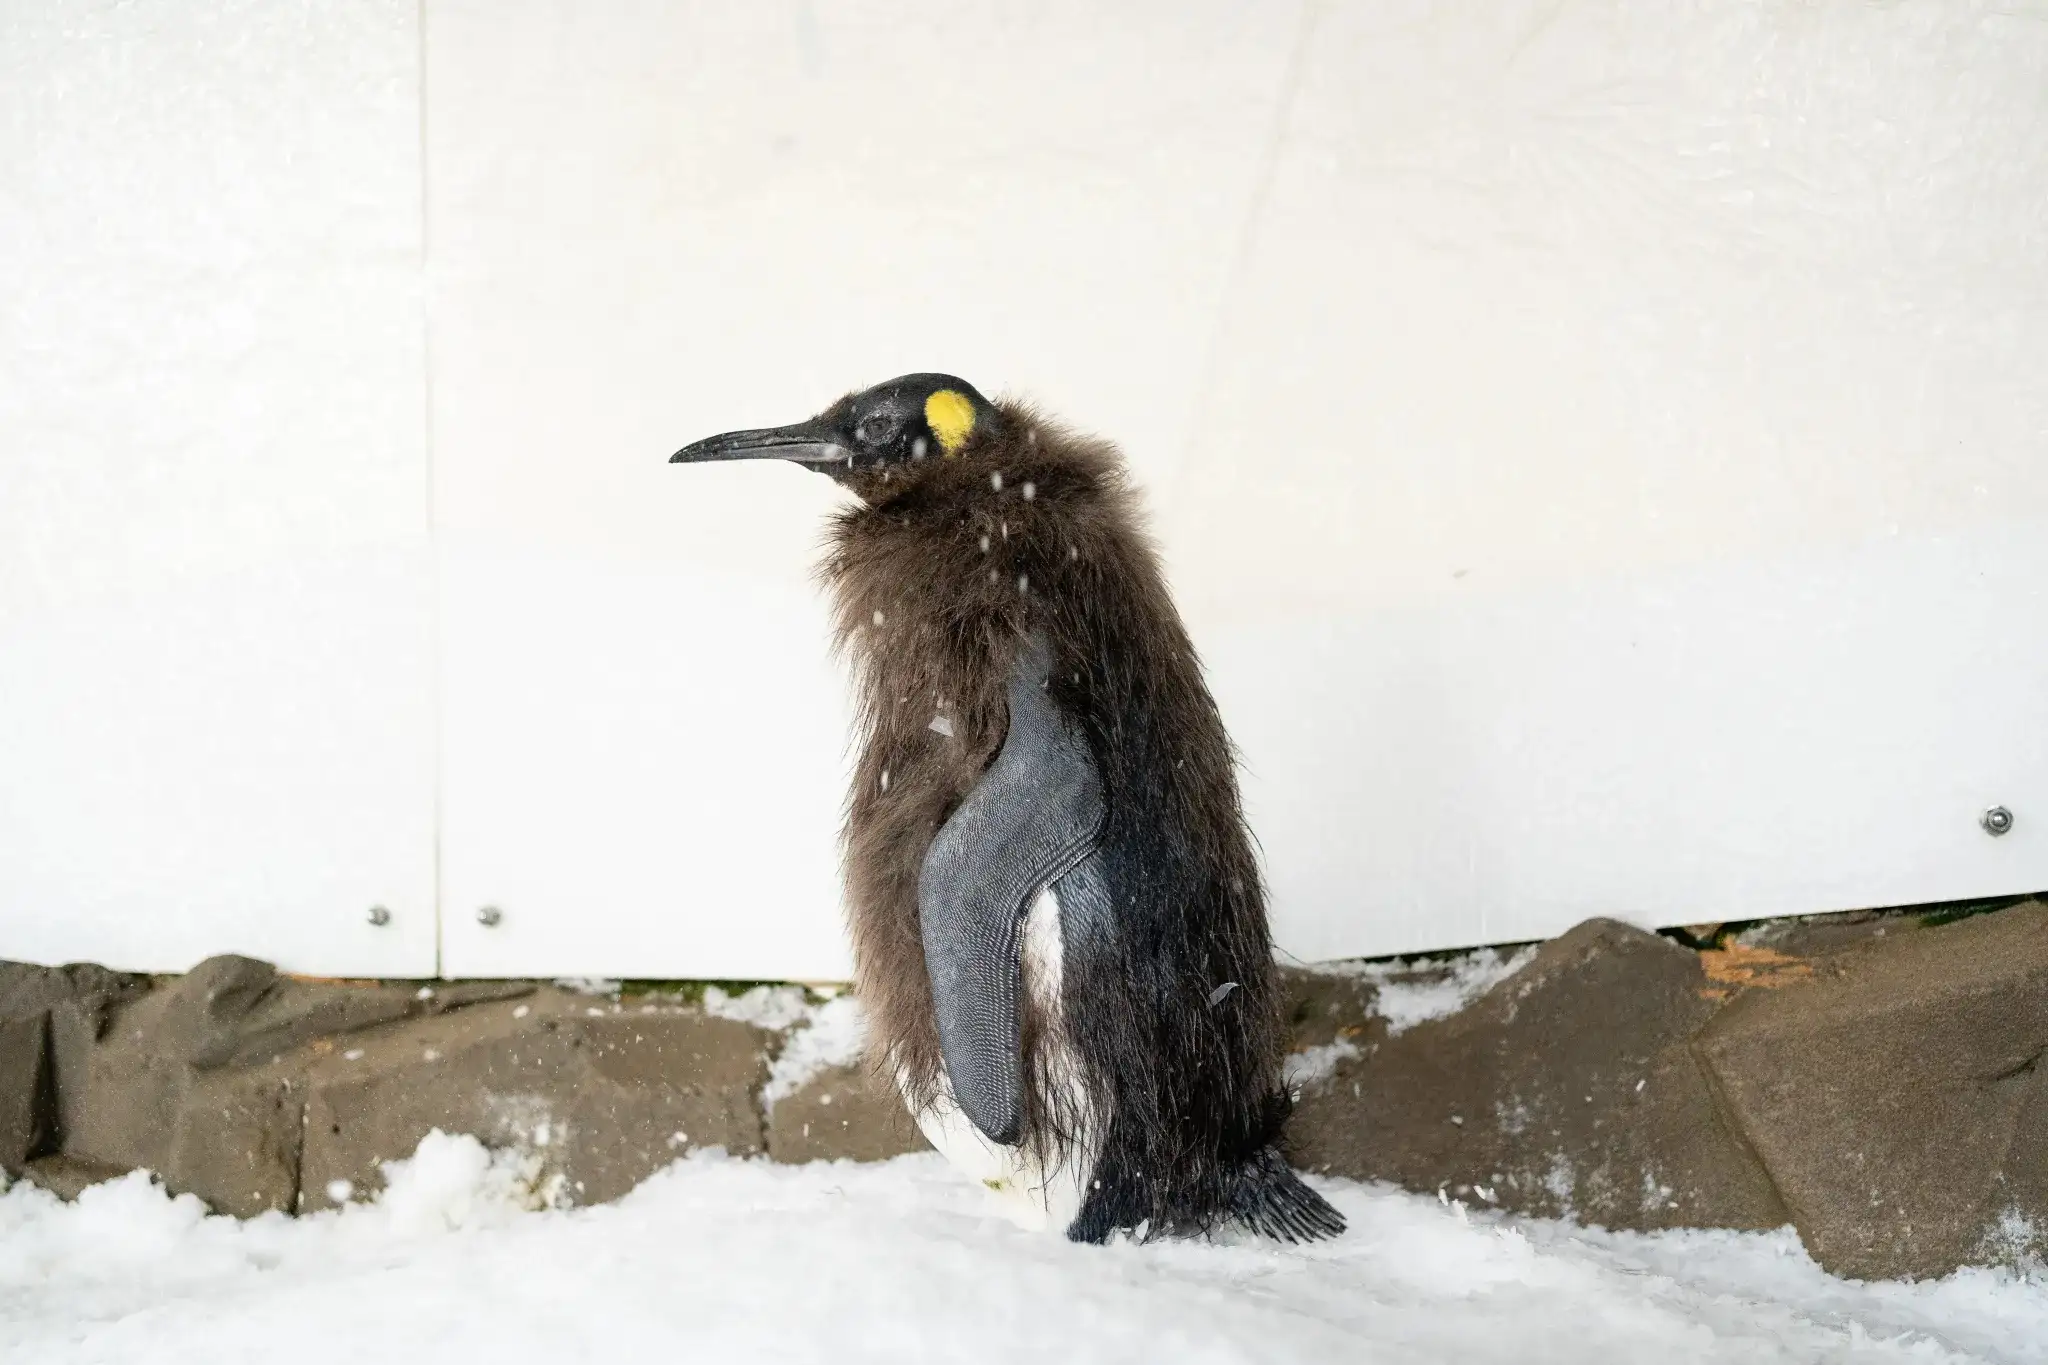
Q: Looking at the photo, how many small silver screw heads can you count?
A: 3